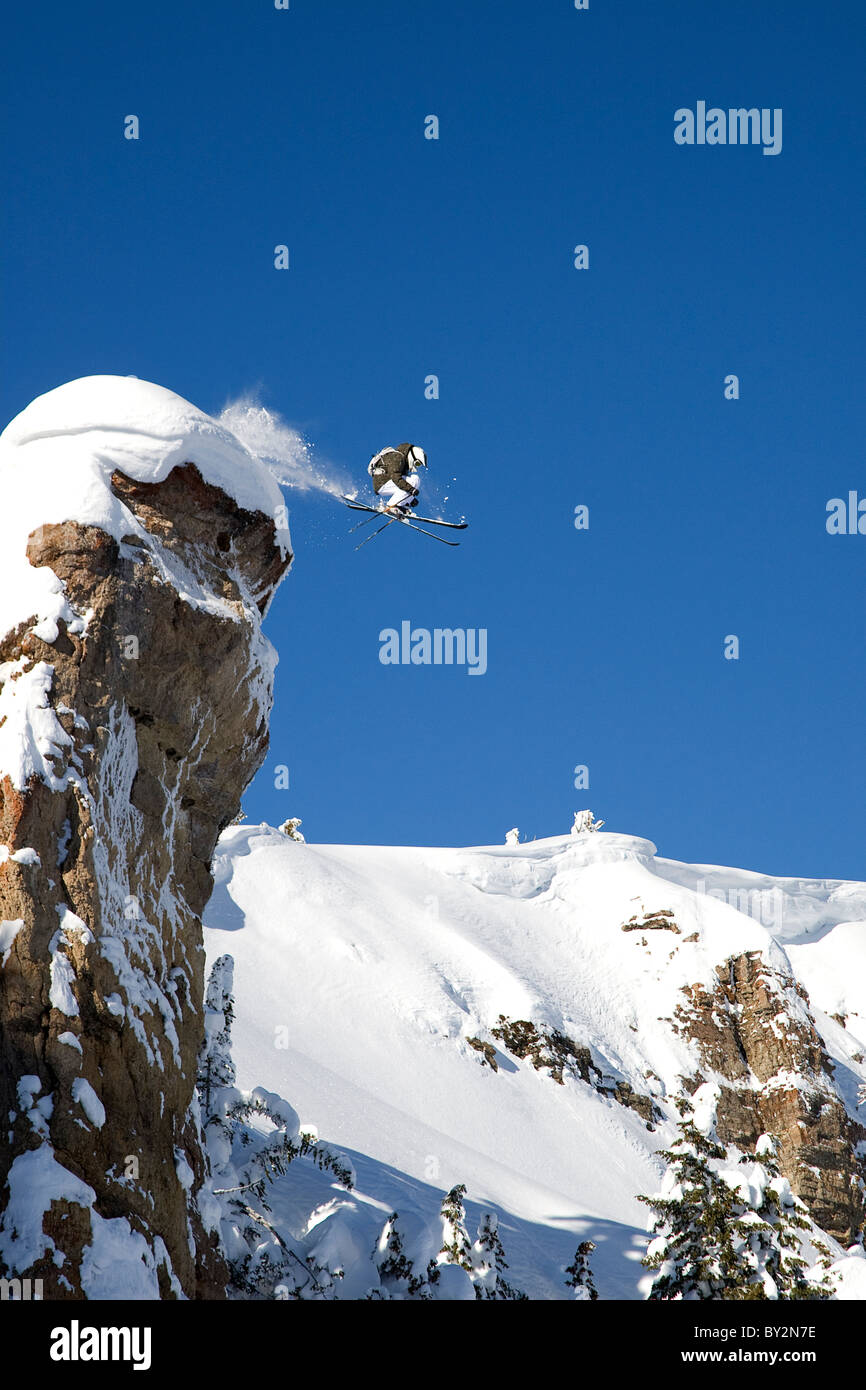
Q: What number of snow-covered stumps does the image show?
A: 3